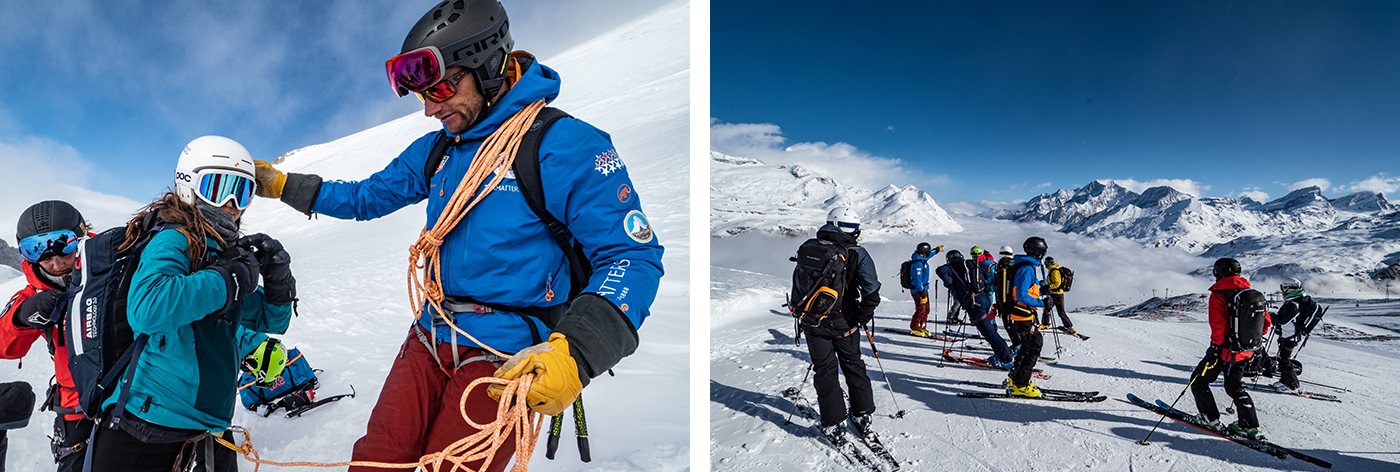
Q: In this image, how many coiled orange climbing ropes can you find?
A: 1